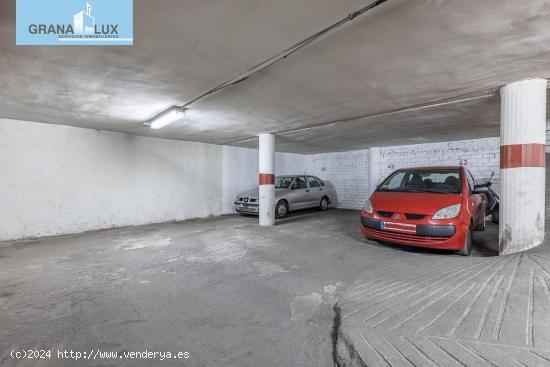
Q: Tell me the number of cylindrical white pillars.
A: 2